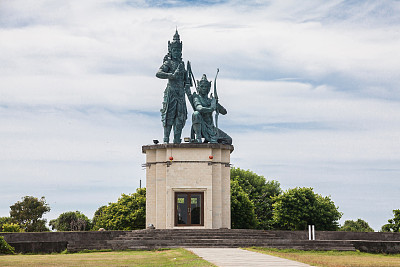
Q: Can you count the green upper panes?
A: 2